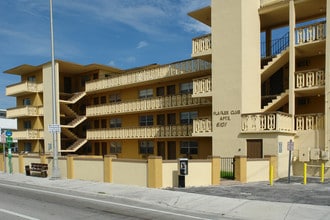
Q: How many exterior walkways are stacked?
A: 3